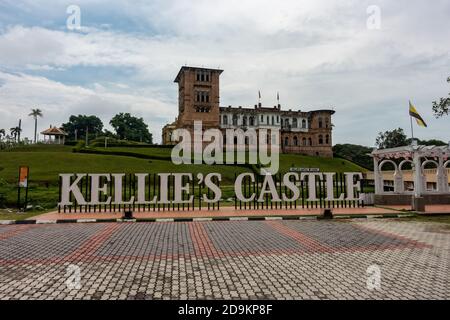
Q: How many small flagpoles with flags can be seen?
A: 2